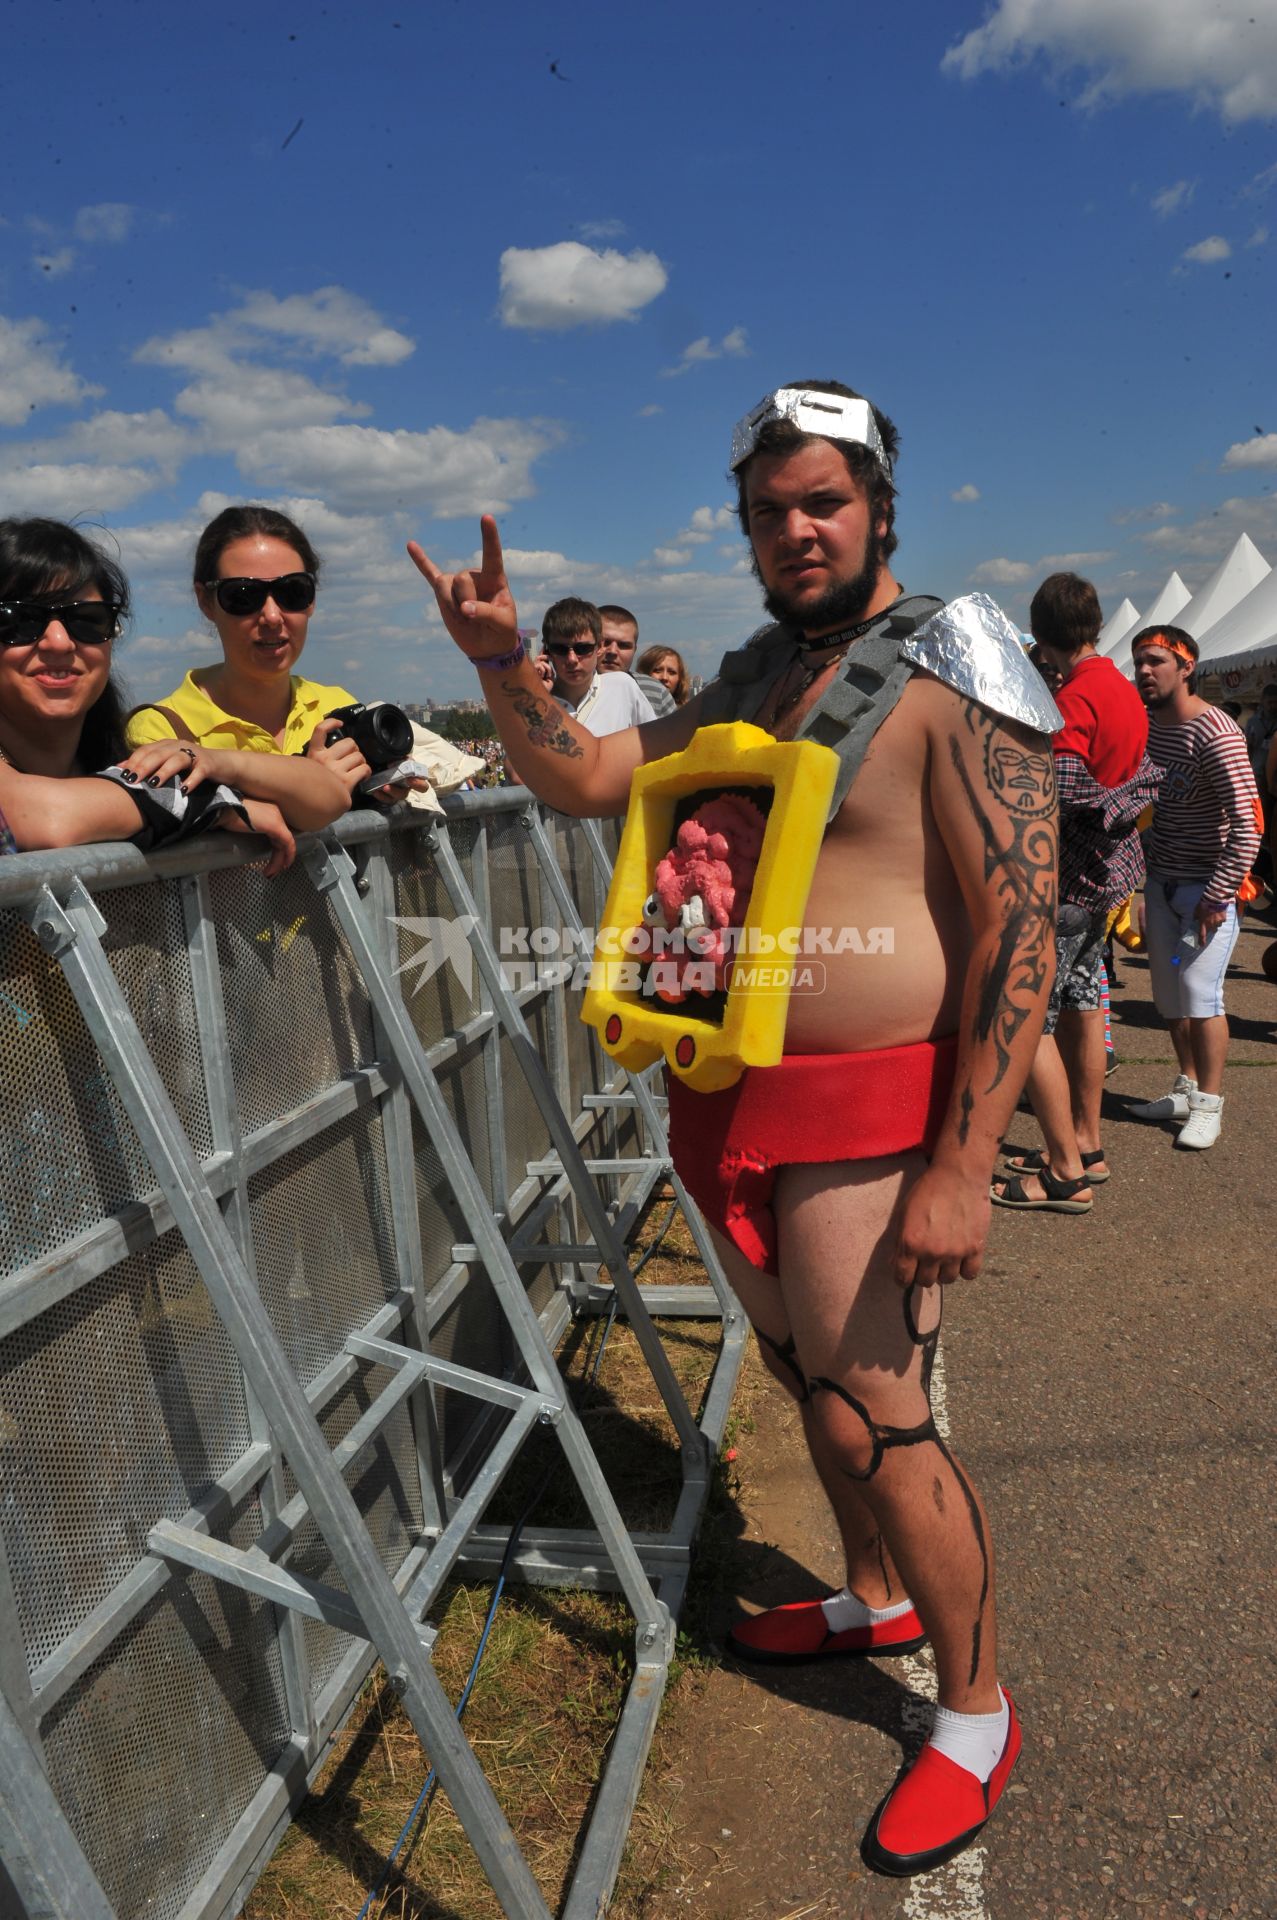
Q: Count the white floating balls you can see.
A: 0